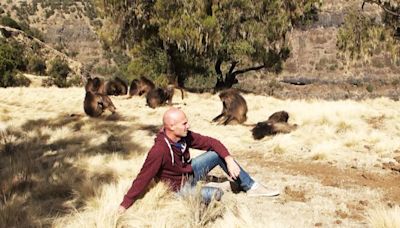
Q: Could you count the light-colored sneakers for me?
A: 1